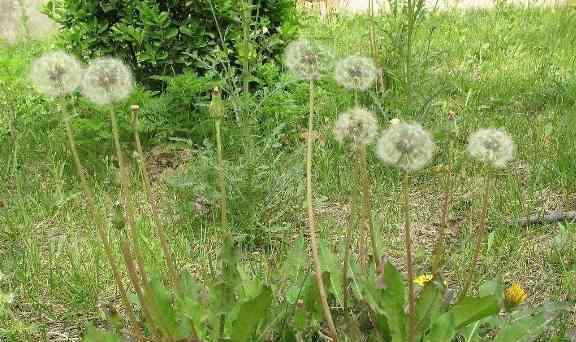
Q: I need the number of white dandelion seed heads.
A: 7